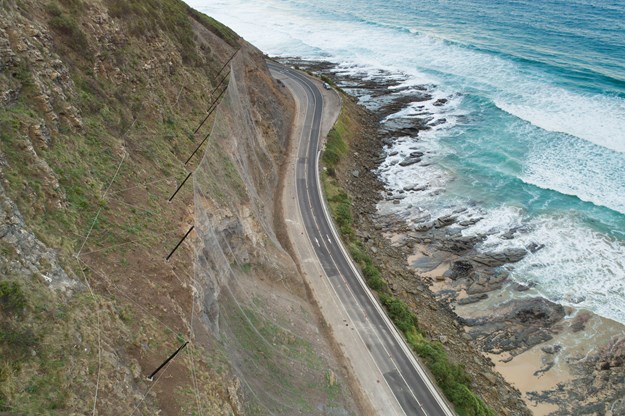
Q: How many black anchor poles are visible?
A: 8